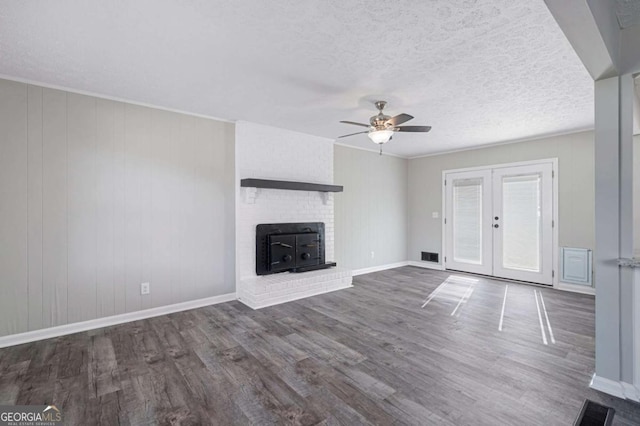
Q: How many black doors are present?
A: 2